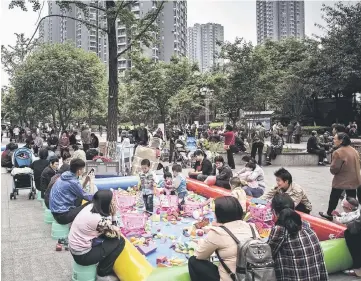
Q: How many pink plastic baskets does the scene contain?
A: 5